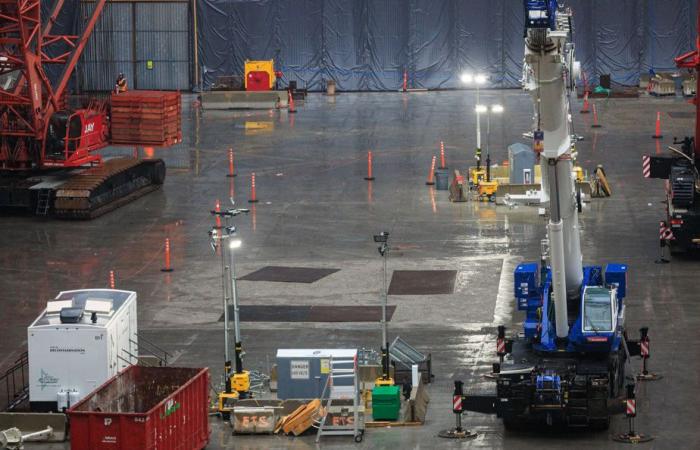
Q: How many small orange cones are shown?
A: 14